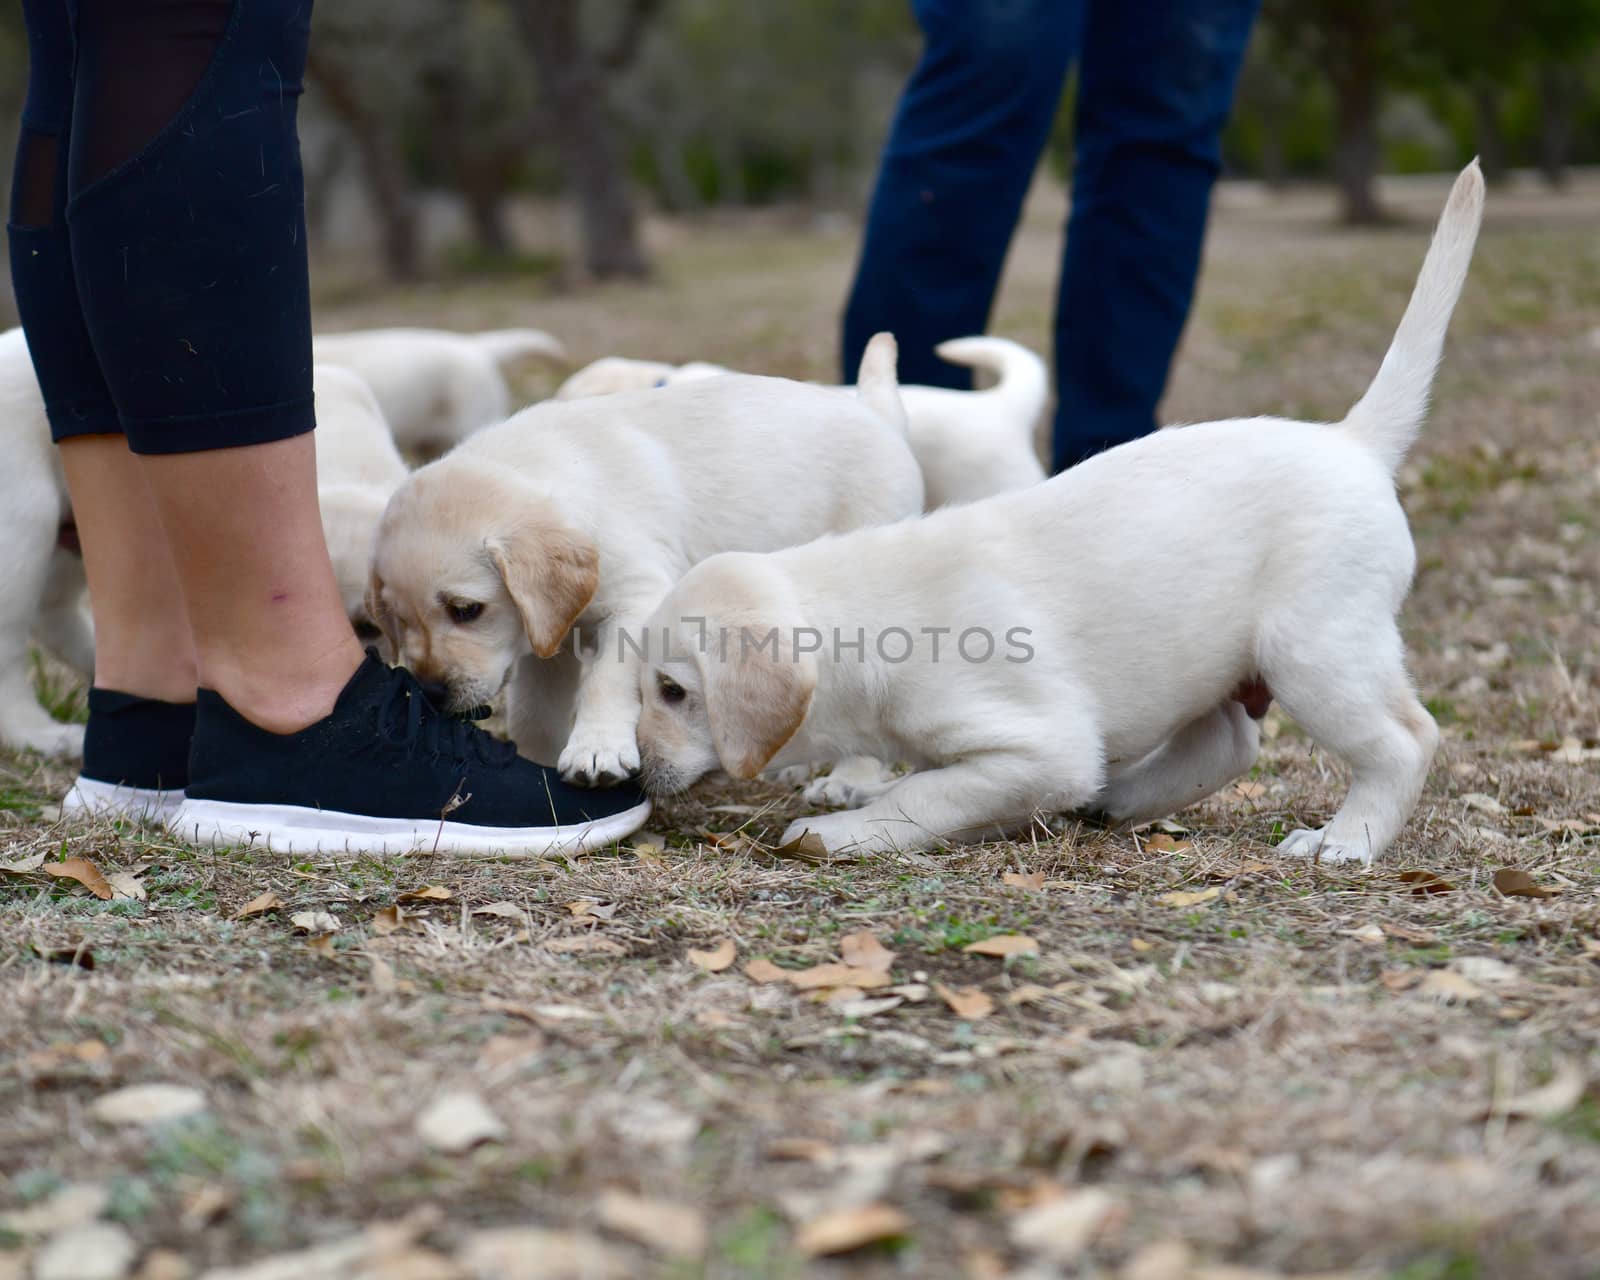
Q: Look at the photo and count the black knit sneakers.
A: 2